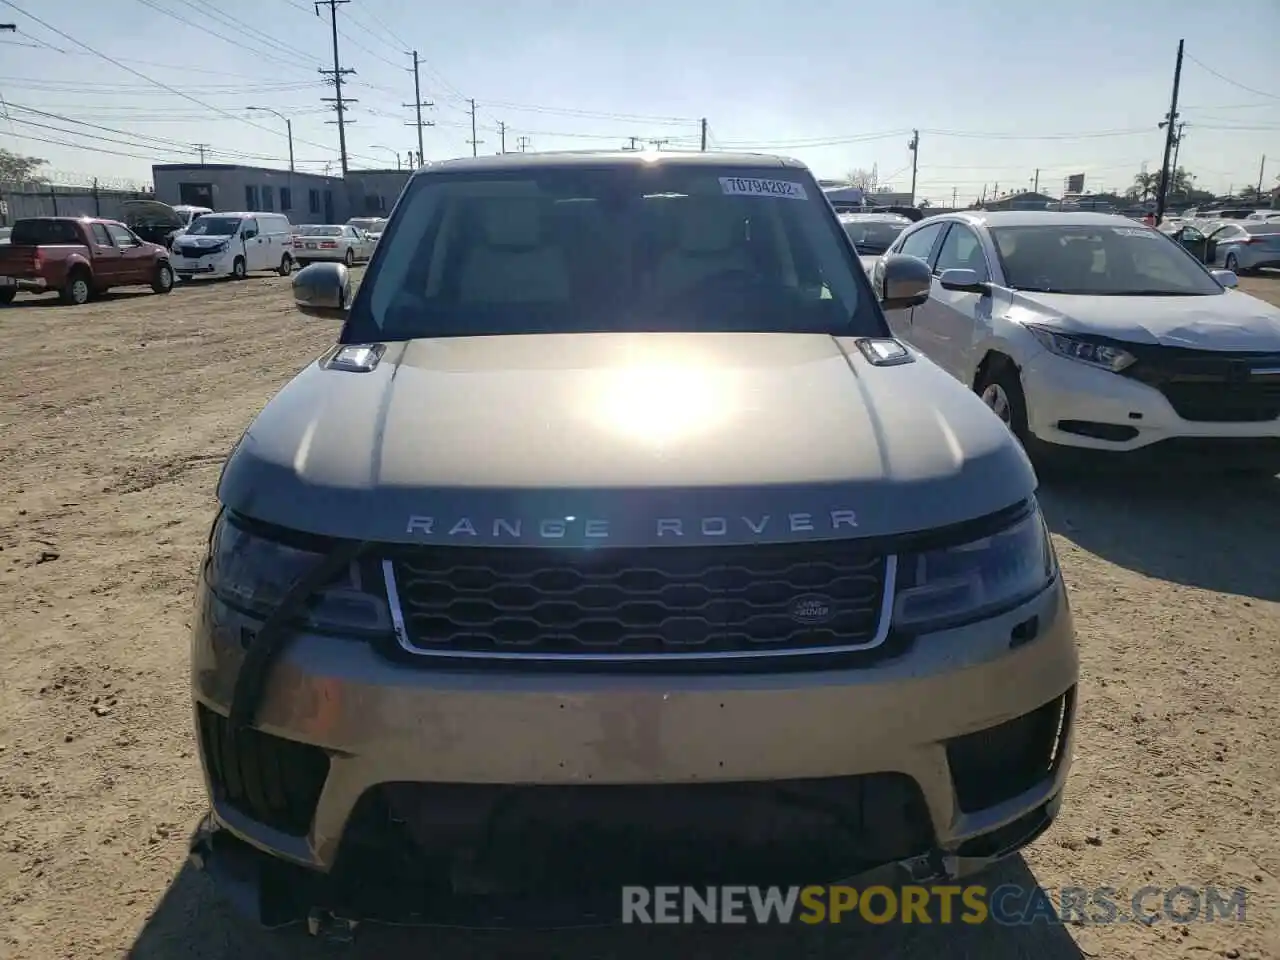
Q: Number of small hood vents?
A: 2